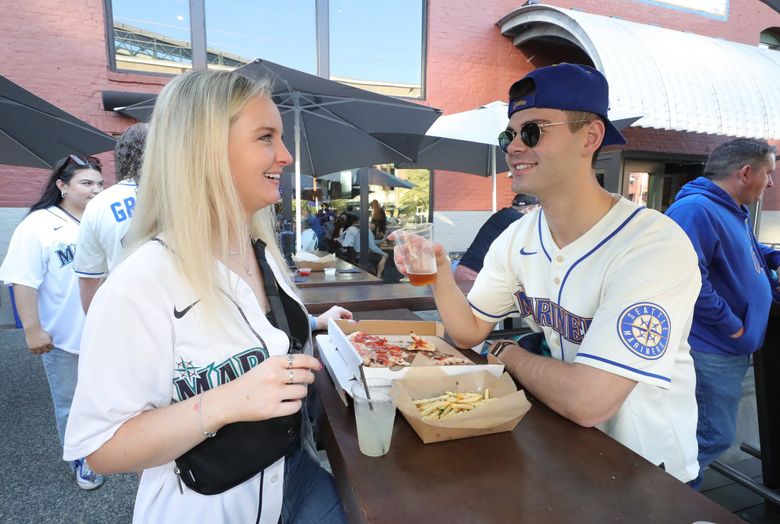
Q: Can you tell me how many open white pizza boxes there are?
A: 1